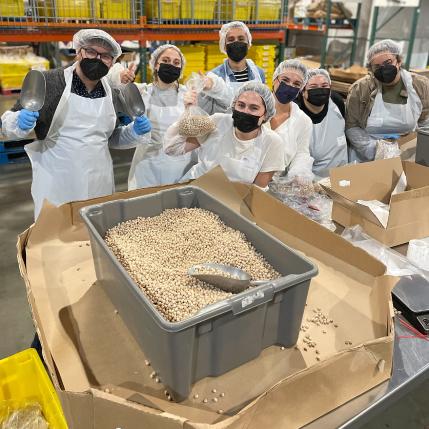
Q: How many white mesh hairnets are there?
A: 7